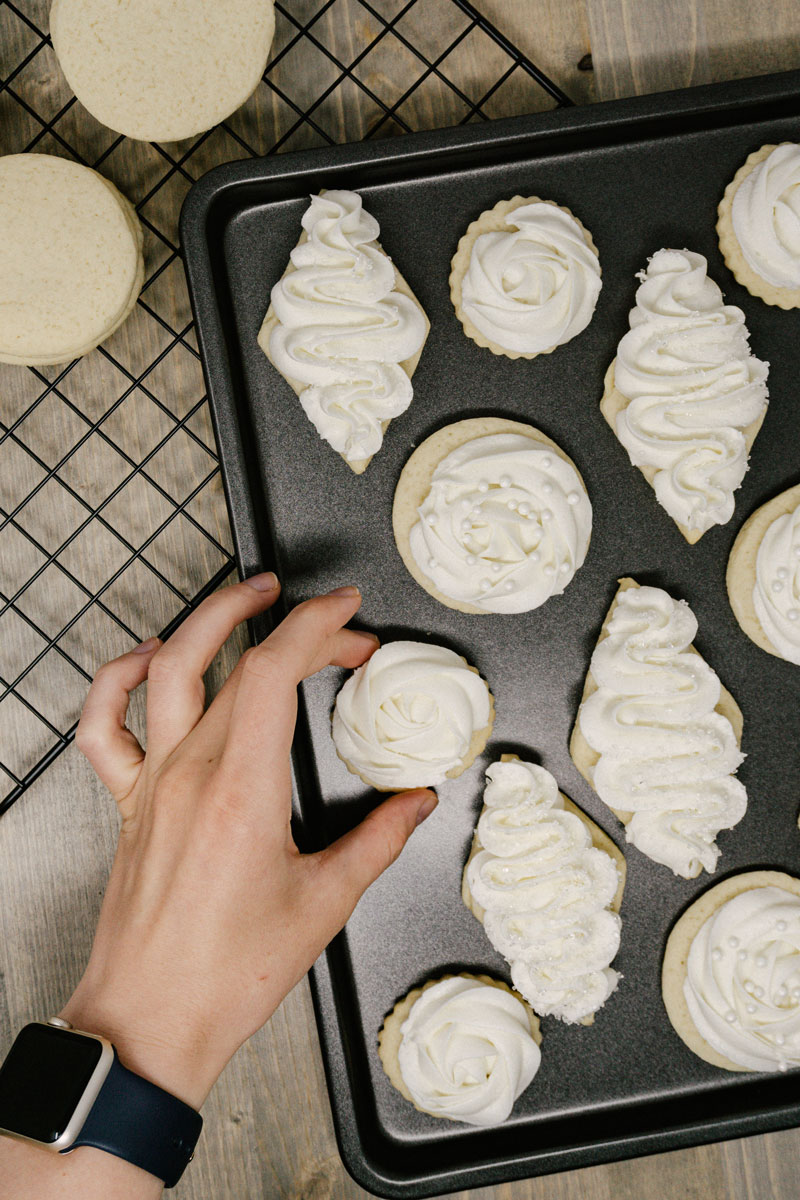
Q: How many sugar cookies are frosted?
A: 11